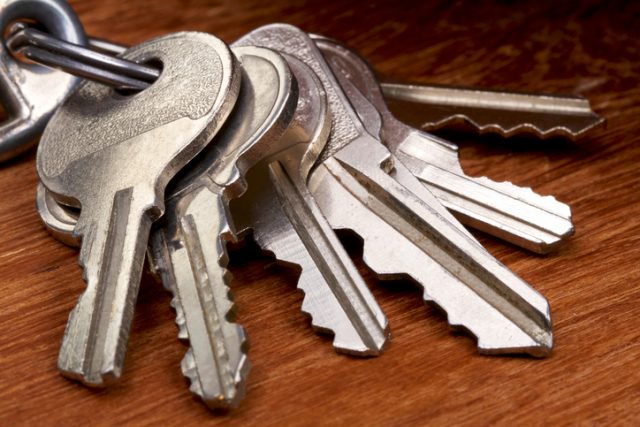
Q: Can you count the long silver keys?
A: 6